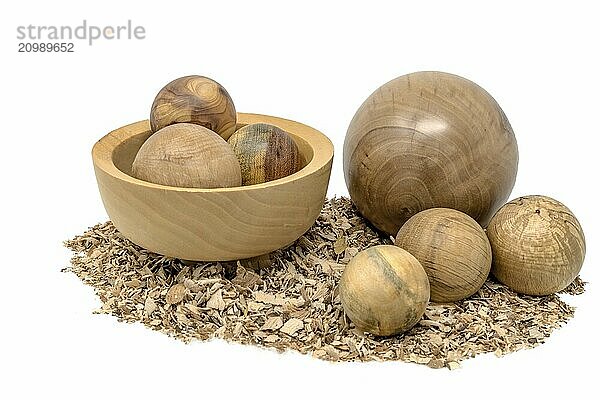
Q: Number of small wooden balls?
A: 6